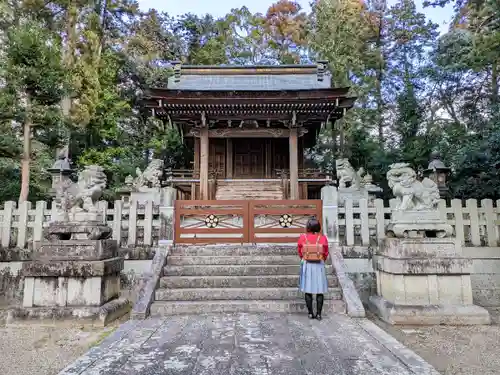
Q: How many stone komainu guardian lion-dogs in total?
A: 4